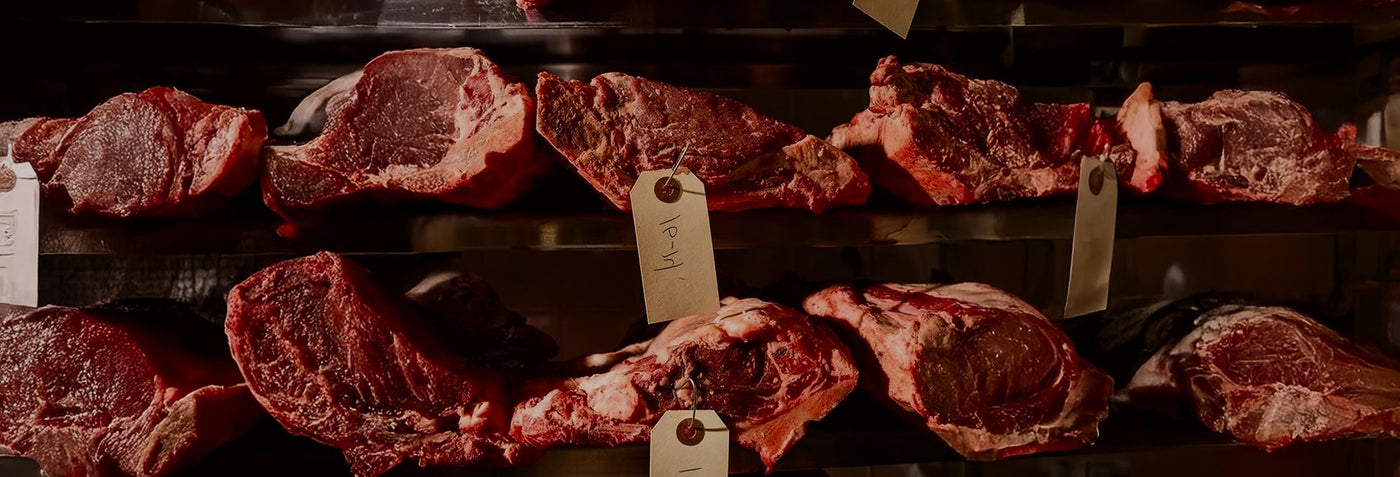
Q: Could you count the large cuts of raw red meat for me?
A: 10